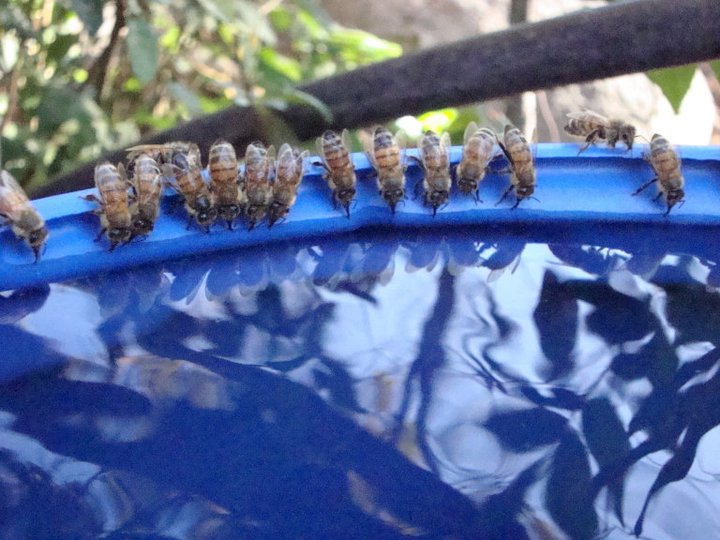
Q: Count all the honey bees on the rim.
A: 15